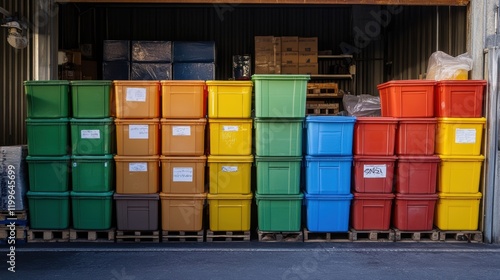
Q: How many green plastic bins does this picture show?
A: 12